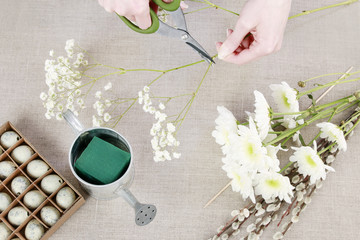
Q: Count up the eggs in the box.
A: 13